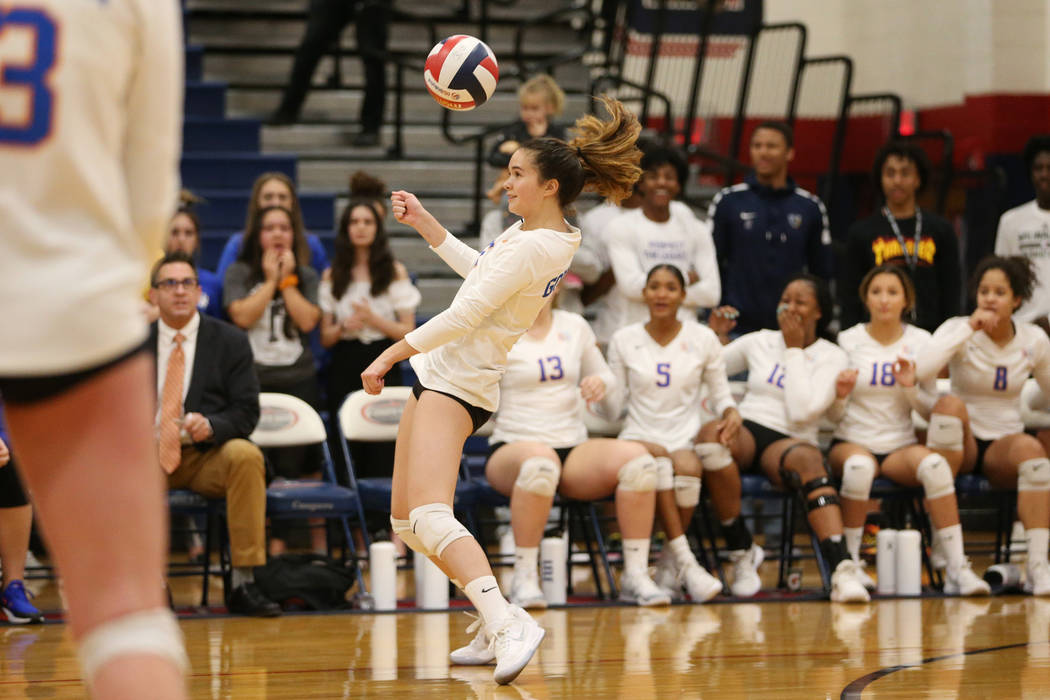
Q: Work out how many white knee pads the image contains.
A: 12